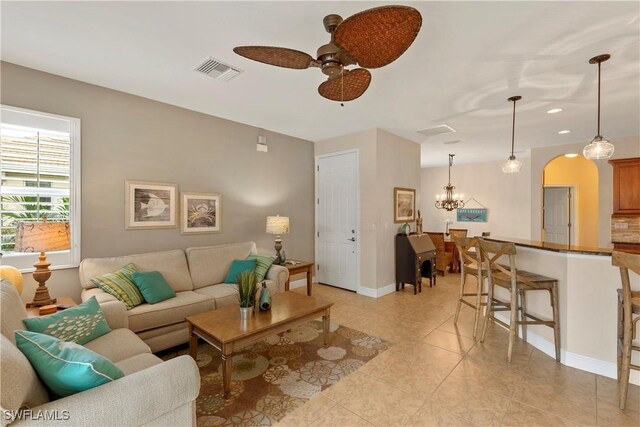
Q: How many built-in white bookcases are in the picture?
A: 0